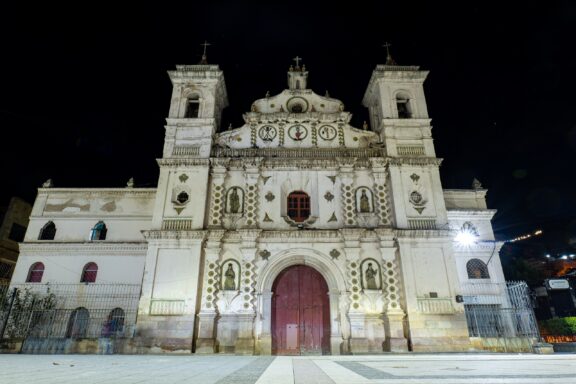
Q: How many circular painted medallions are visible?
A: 3